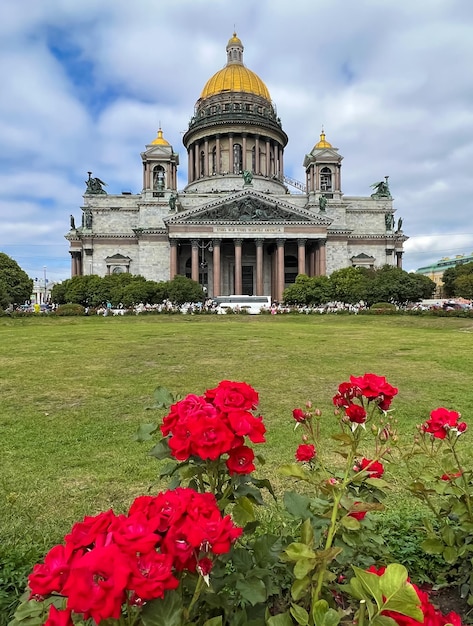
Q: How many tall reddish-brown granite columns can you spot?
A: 8